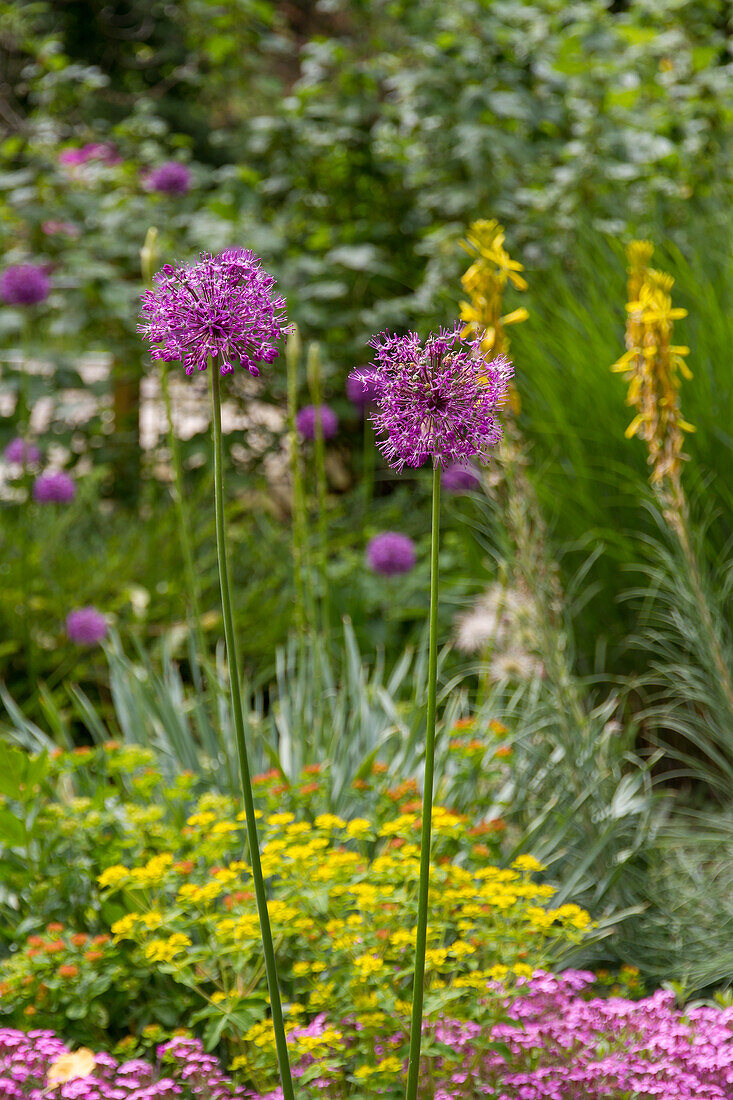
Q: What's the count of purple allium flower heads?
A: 11